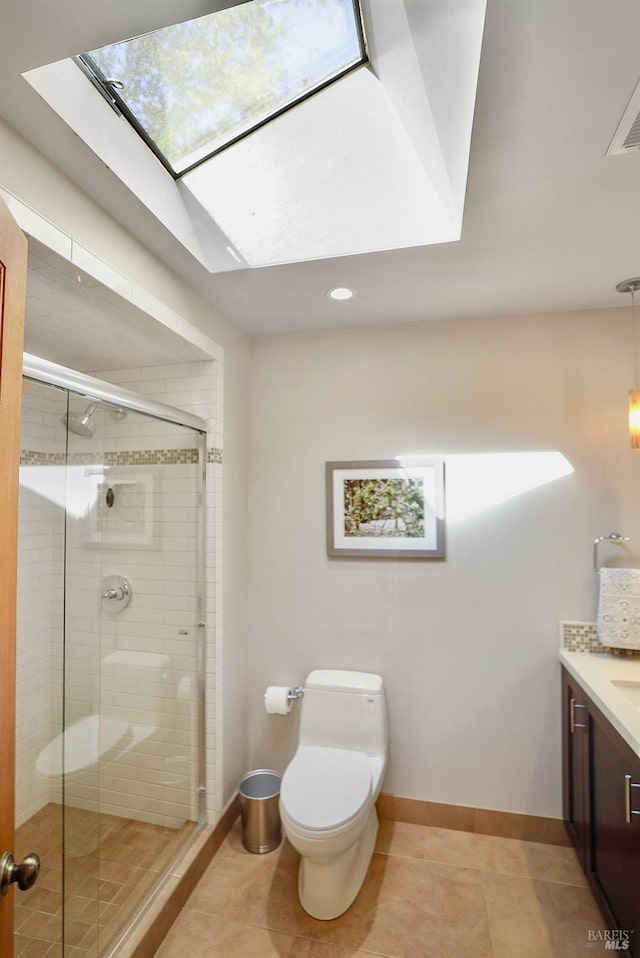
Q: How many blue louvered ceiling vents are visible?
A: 0